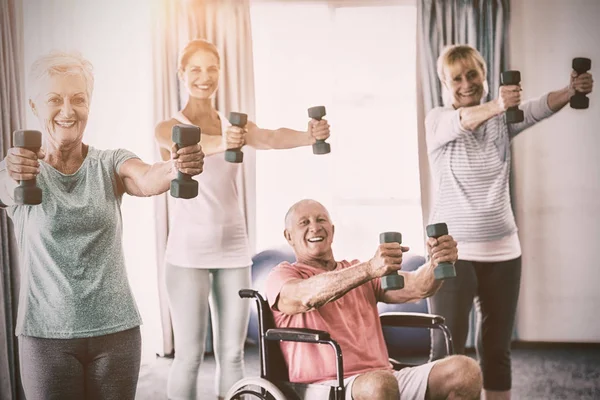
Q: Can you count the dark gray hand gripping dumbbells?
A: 8